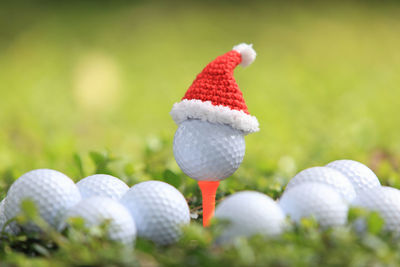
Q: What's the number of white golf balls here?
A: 11